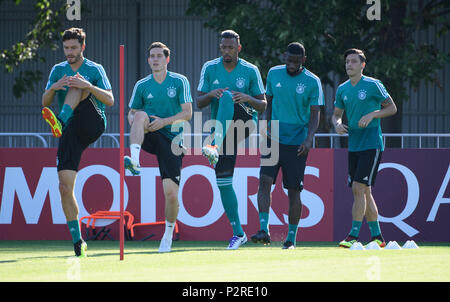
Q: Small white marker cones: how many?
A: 4